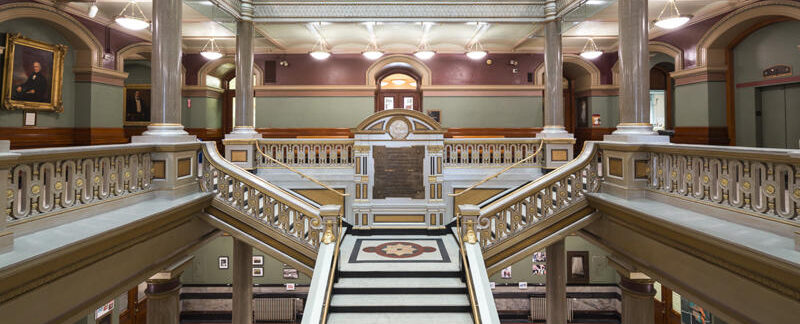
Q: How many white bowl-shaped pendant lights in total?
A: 8